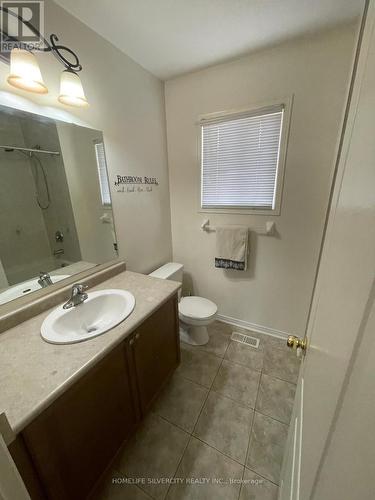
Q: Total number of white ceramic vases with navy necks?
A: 0